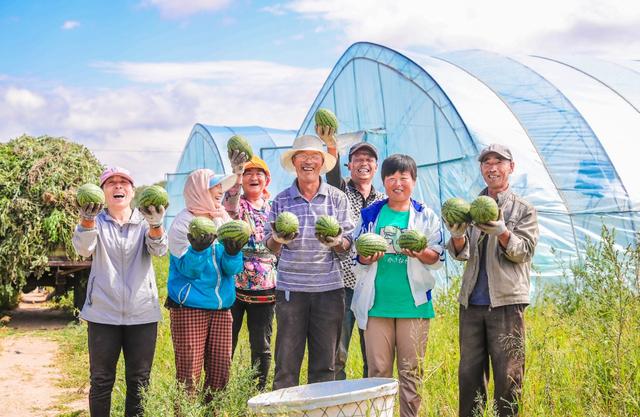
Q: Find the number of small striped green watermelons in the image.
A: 12